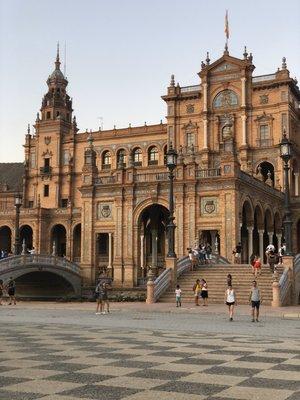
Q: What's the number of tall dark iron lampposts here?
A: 3